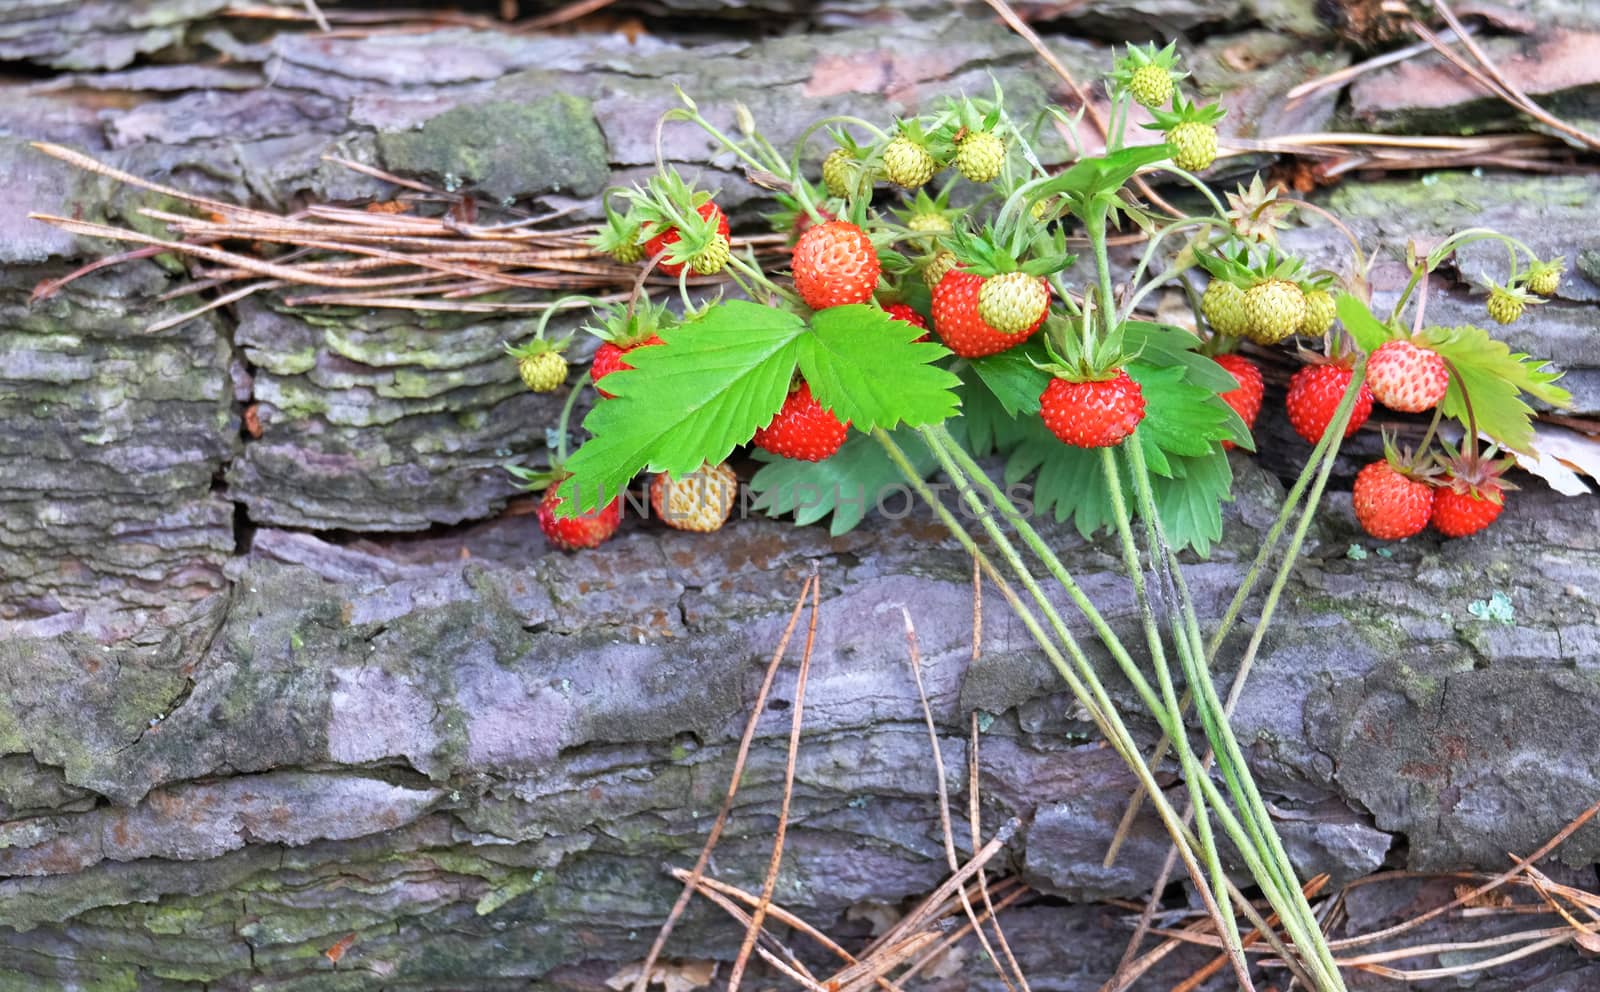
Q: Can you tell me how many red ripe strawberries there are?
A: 12